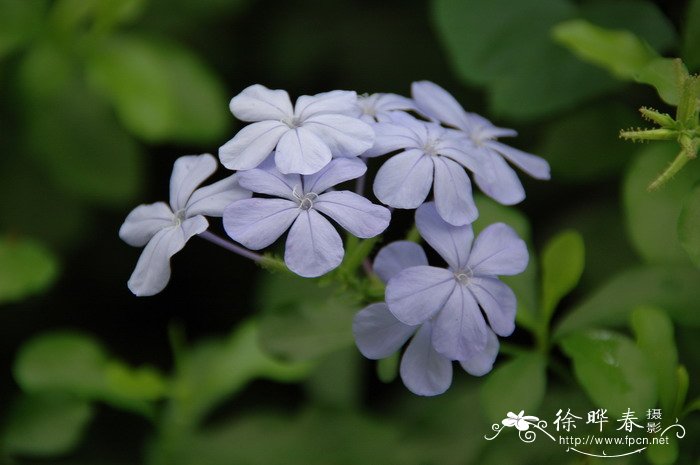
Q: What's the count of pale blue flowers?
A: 8